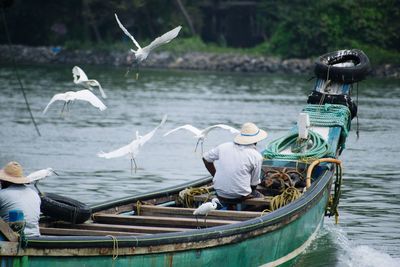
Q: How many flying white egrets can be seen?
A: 5